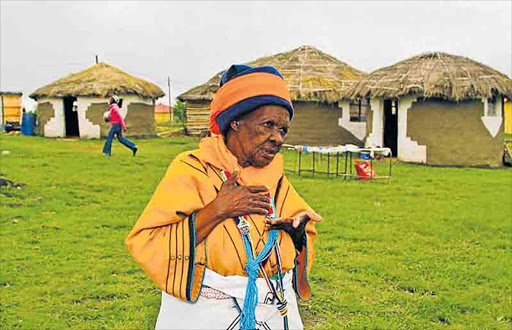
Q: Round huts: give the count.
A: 3